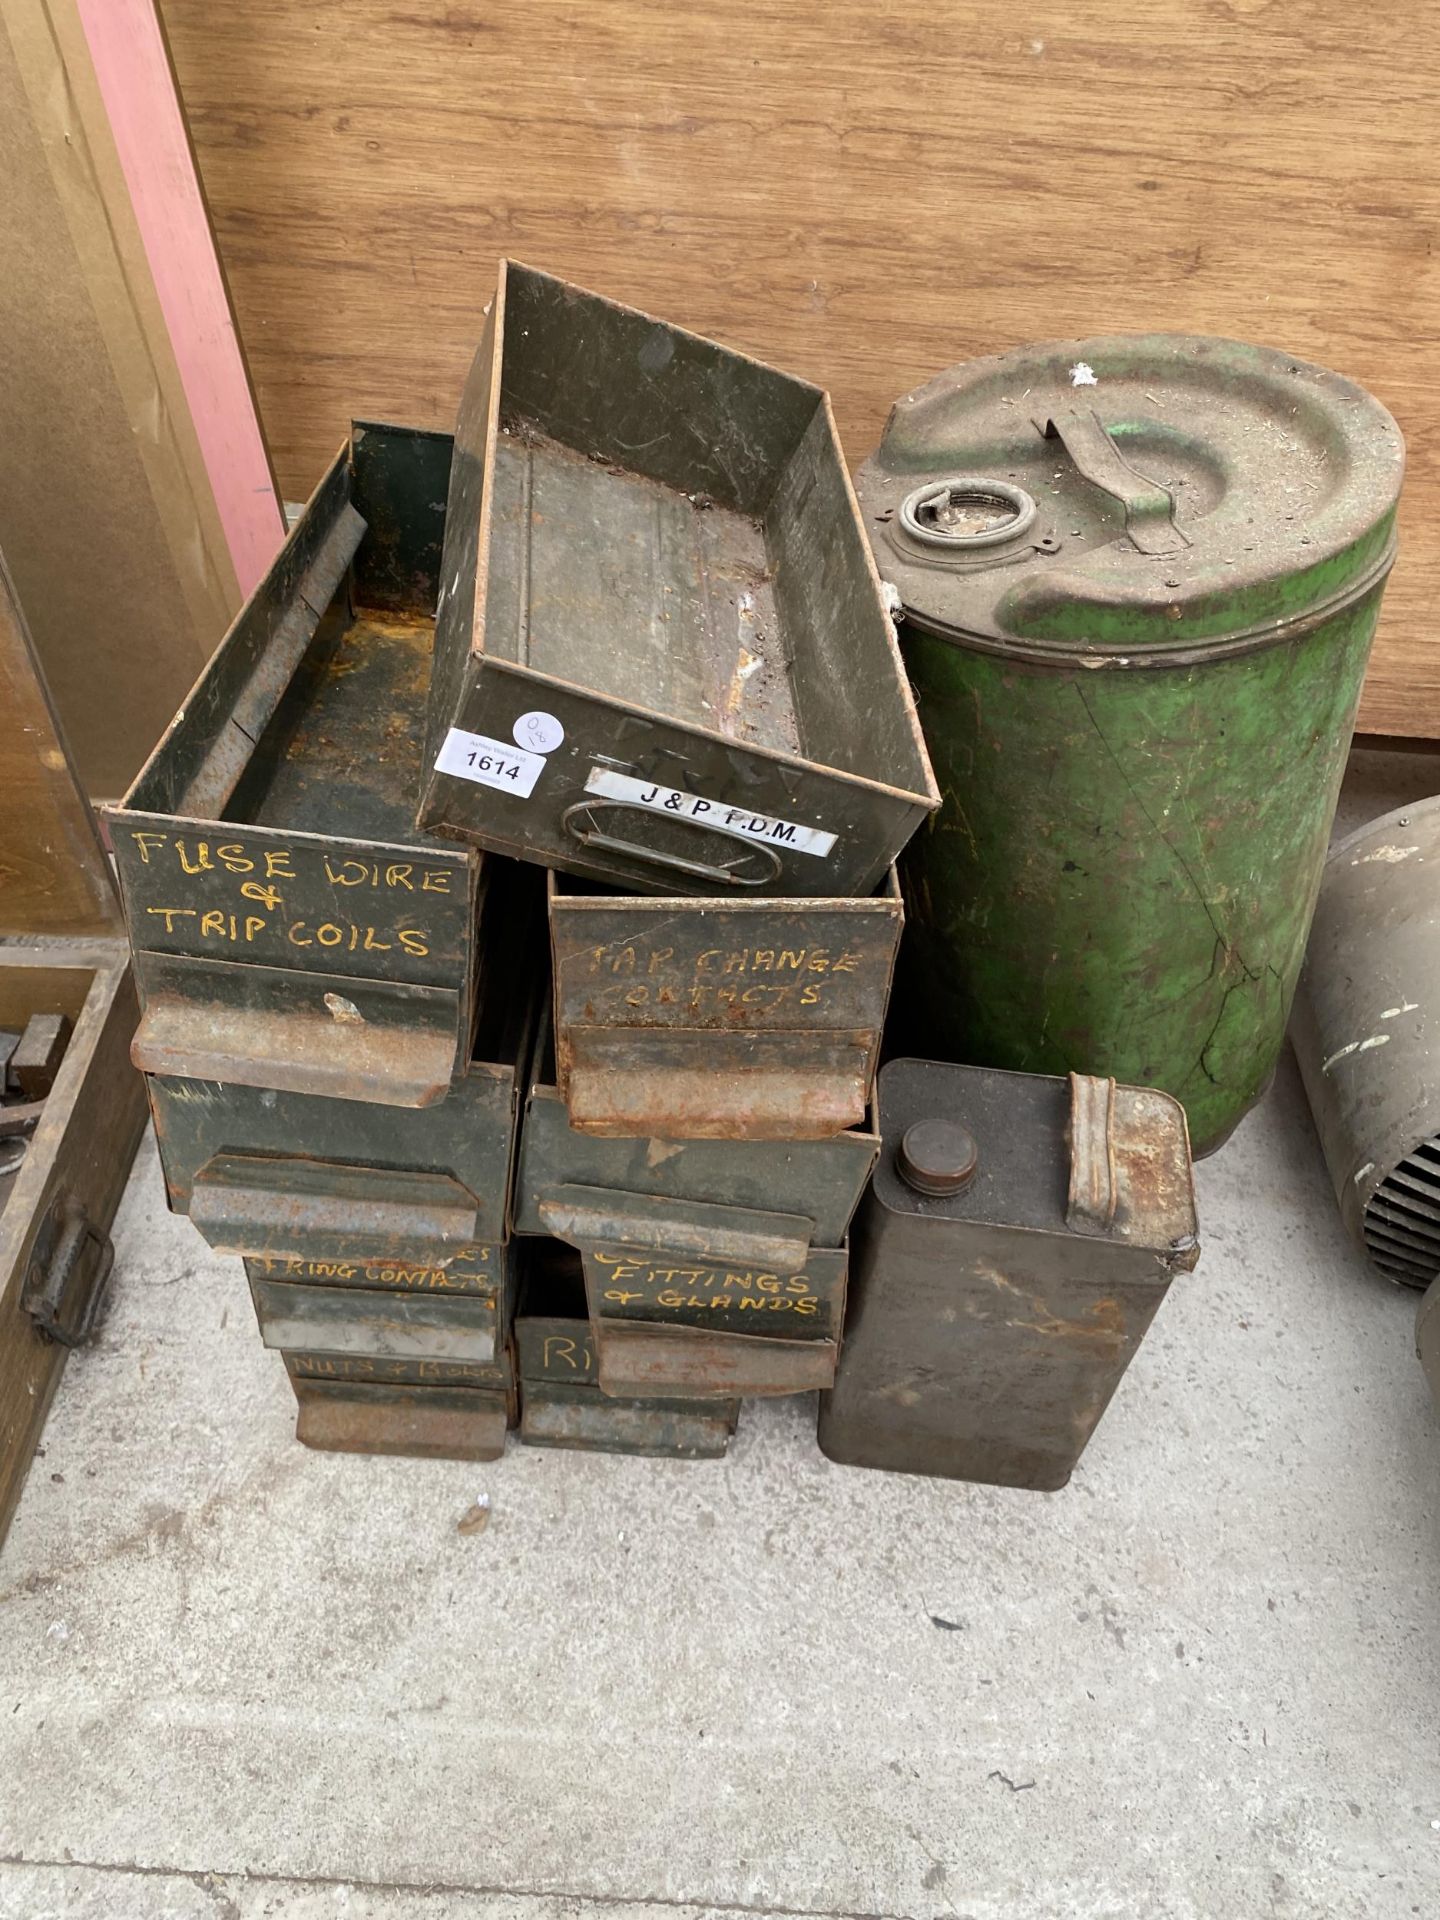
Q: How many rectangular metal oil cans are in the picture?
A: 1